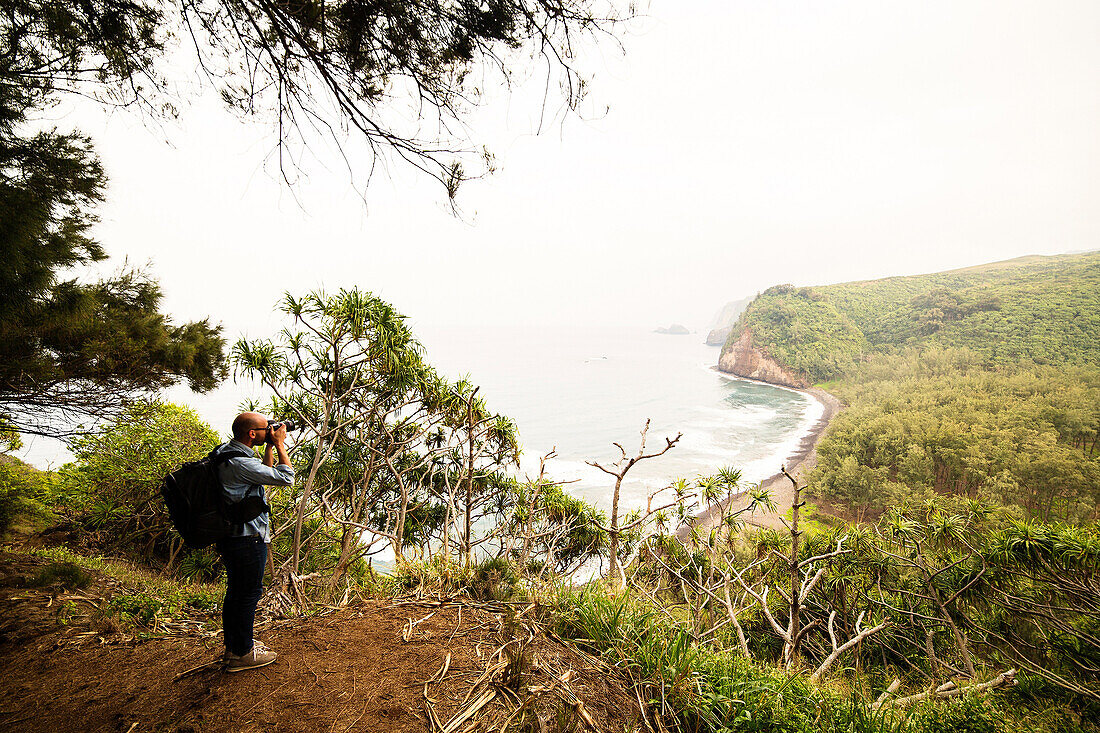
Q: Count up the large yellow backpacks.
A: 0